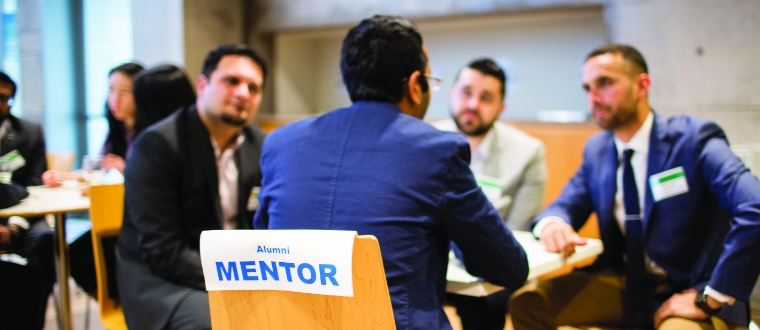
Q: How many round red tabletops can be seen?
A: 0